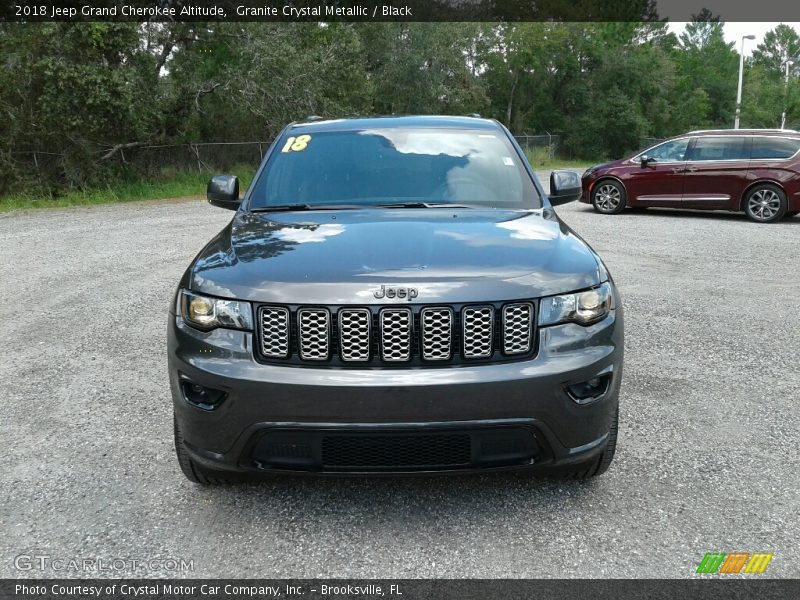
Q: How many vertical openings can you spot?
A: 7